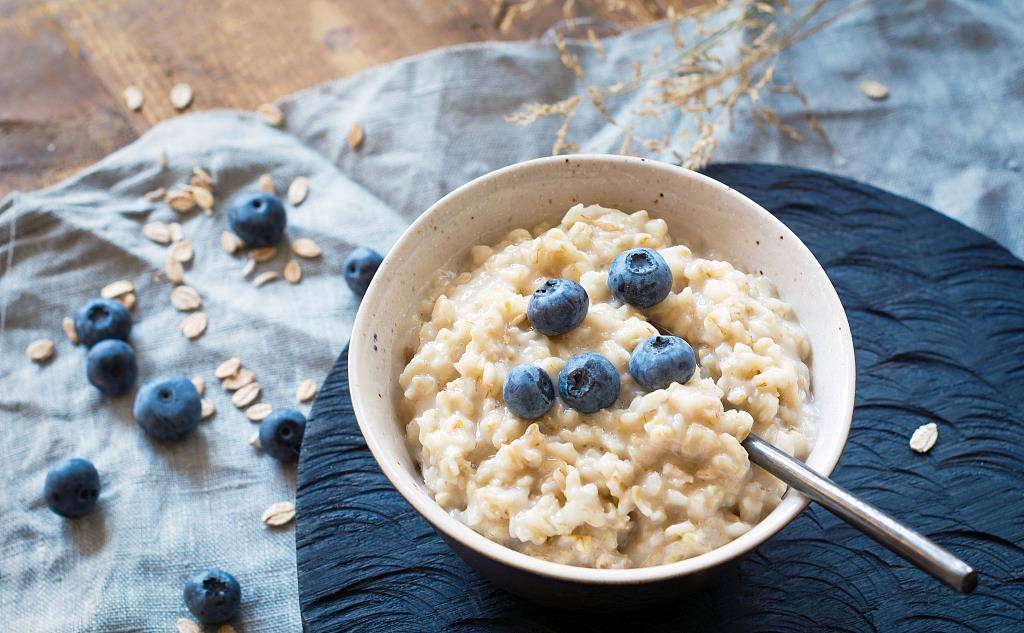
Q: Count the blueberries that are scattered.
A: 8